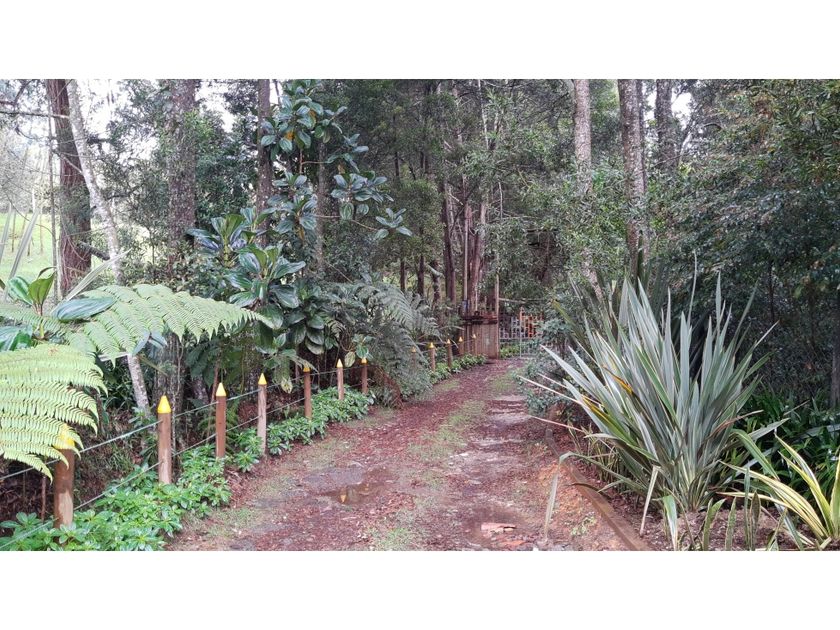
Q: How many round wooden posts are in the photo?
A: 12